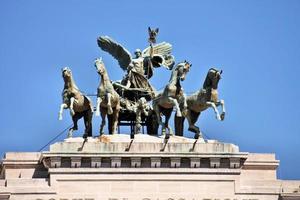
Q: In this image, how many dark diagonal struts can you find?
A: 4